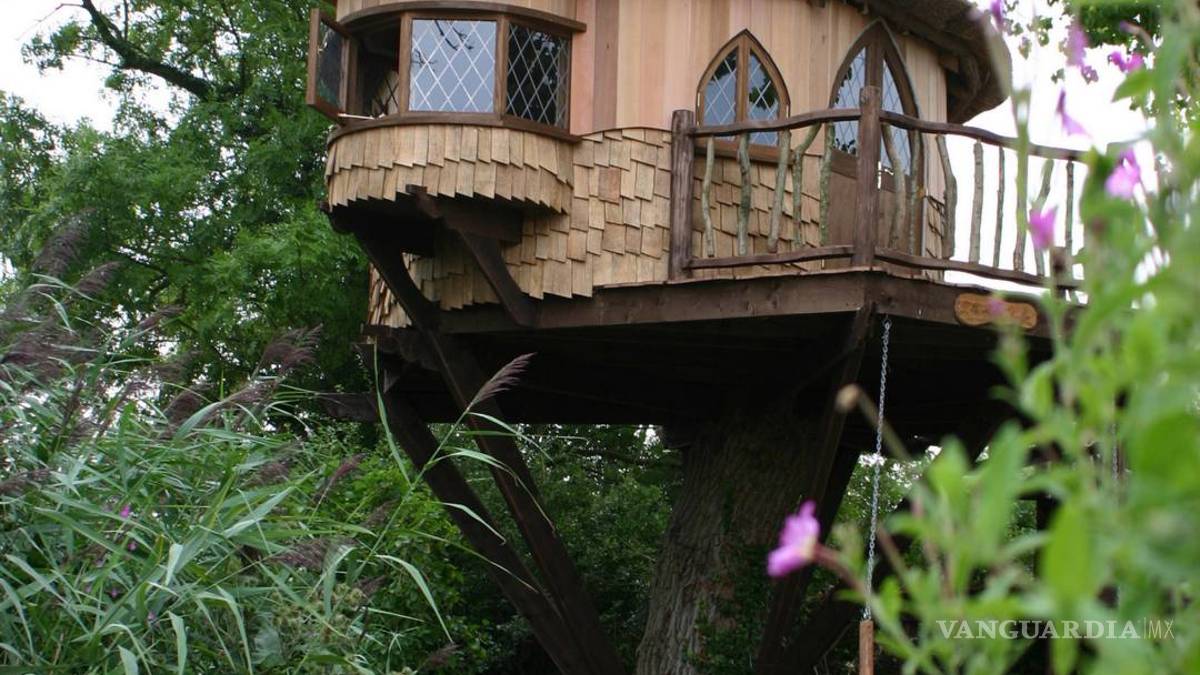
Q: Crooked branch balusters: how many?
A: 13